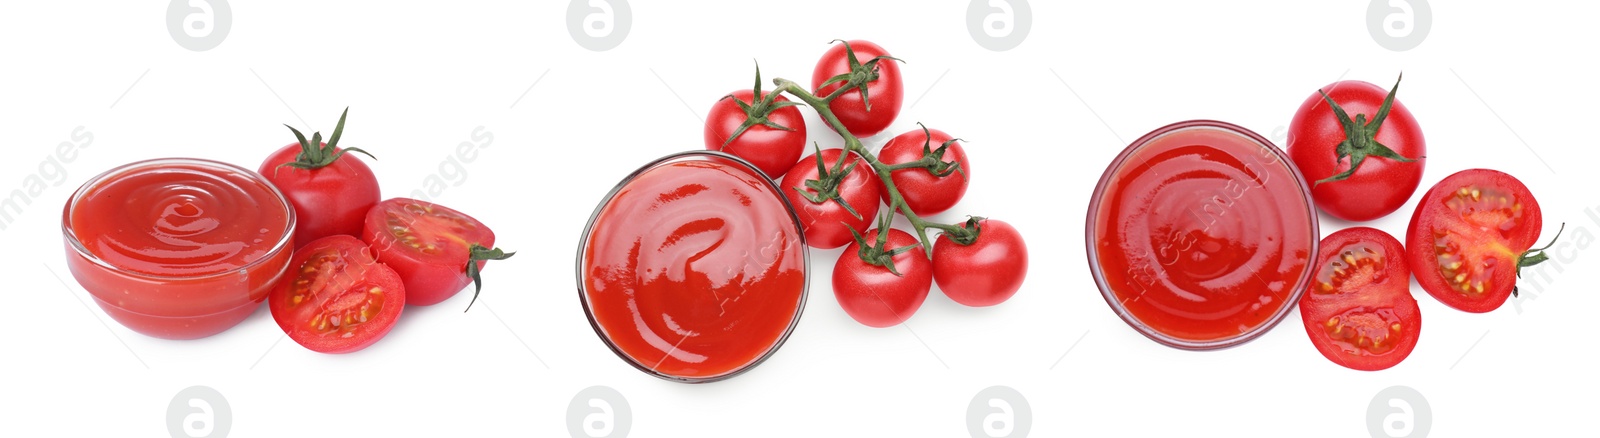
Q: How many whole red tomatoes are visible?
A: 8